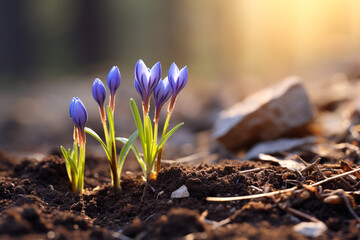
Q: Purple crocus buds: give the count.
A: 6